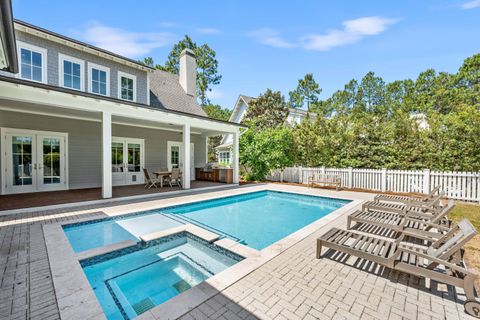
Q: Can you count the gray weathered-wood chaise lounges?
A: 4